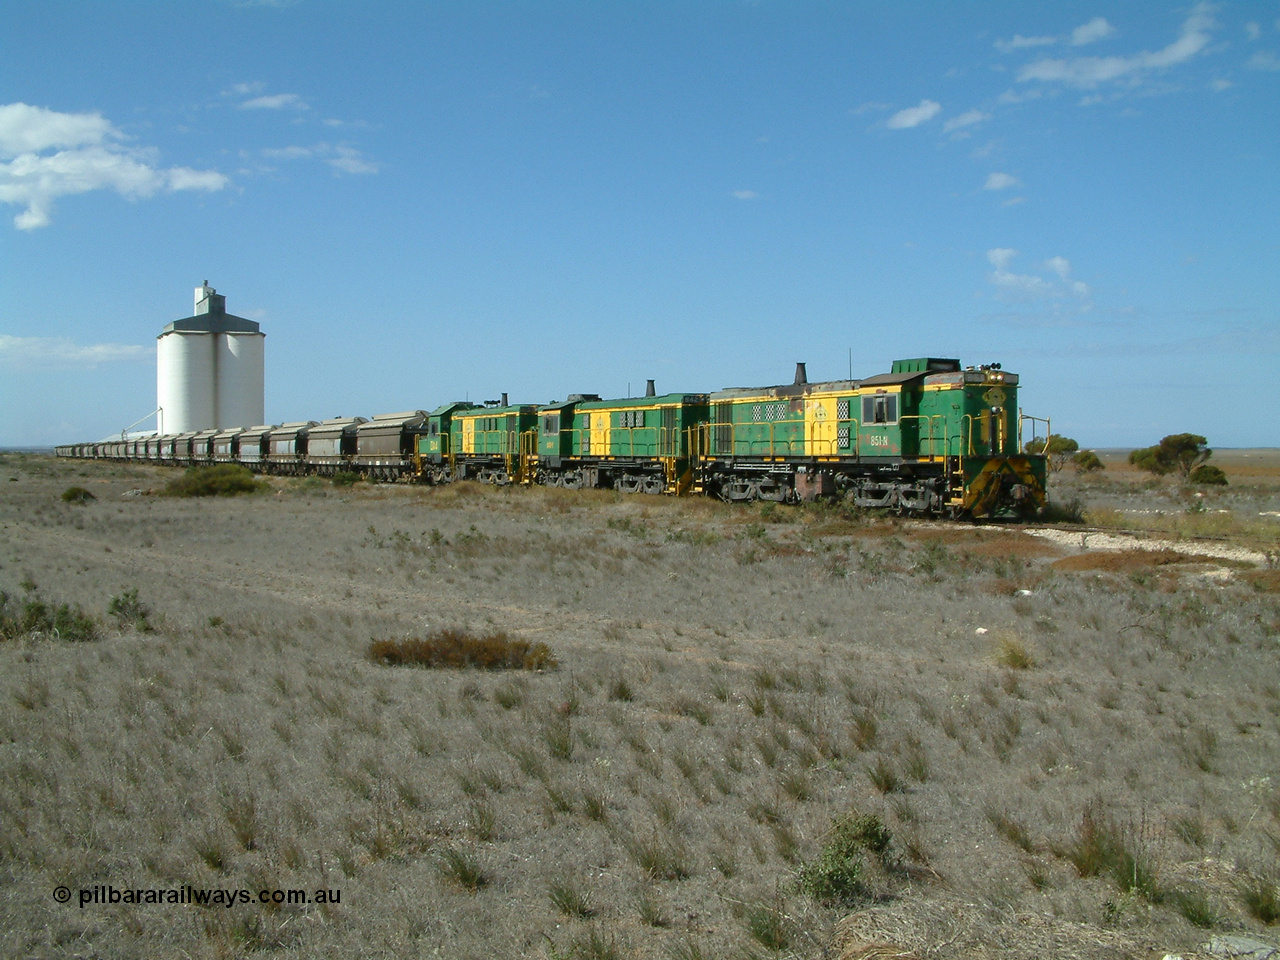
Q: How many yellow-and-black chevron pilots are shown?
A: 1